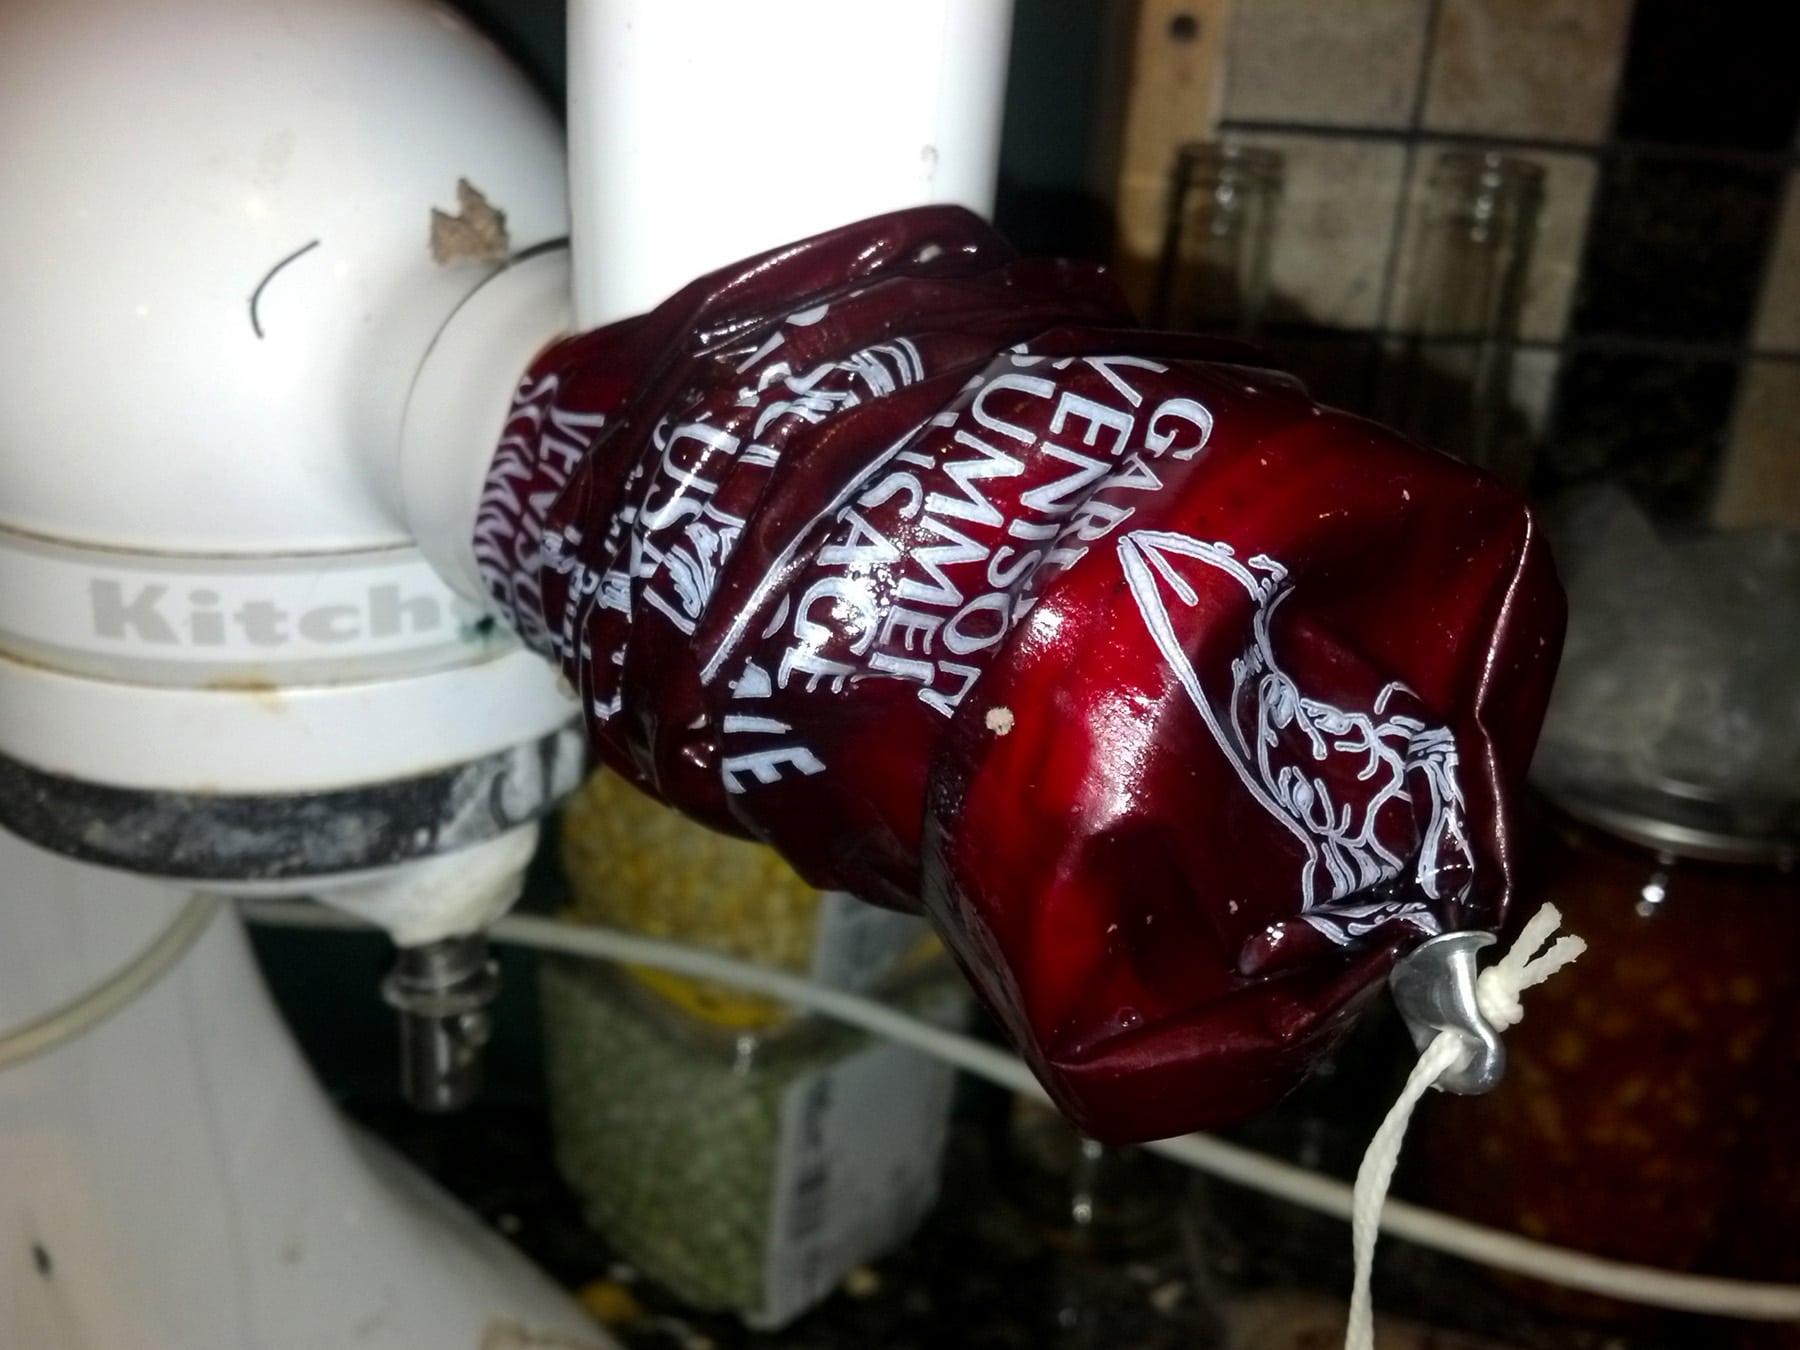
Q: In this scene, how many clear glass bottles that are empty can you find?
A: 2